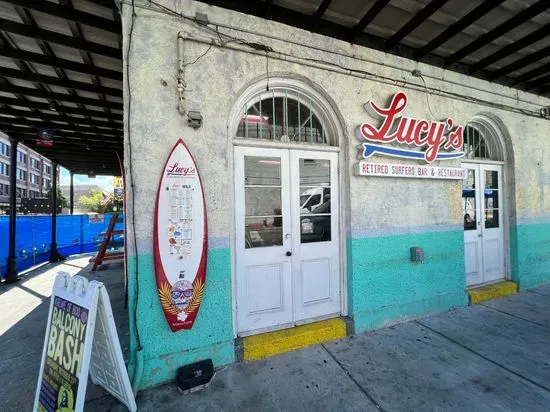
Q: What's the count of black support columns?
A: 3